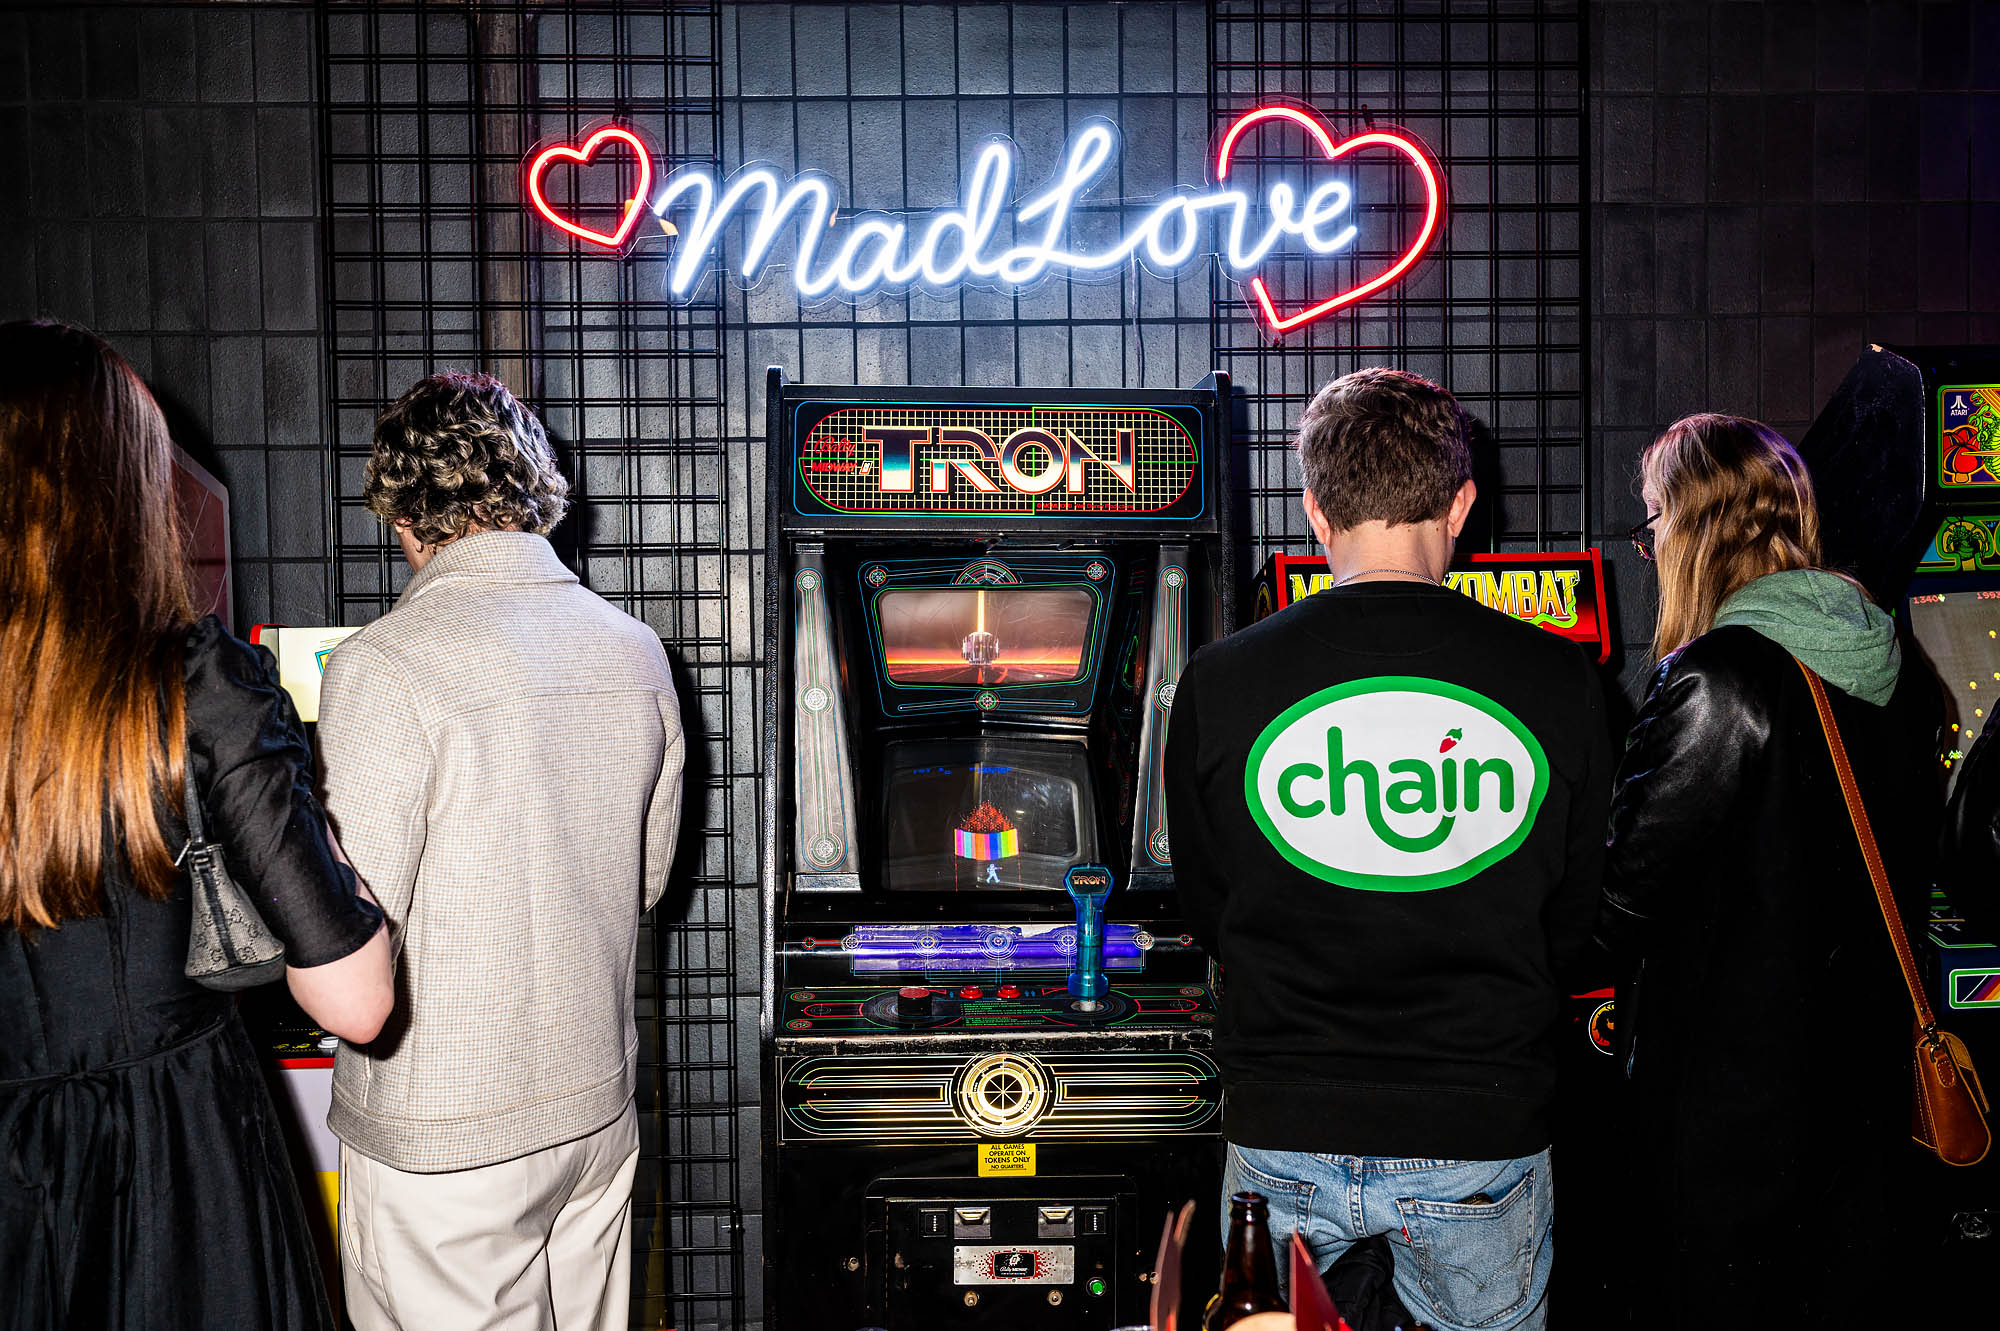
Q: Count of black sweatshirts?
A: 1